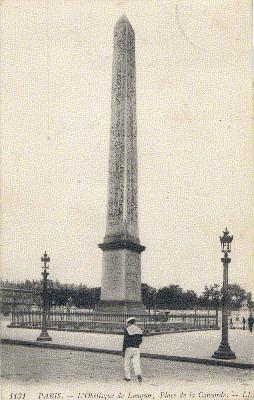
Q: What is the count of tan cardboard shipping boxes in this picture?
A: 0